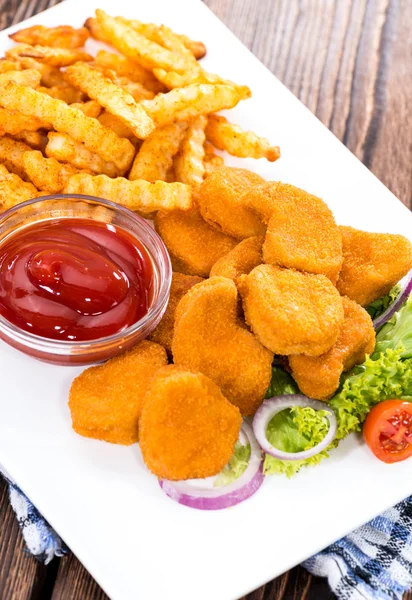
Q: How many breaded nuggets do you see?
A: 11